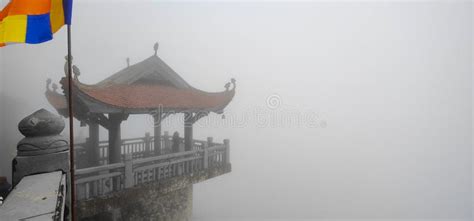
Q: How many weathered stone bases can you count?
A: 1